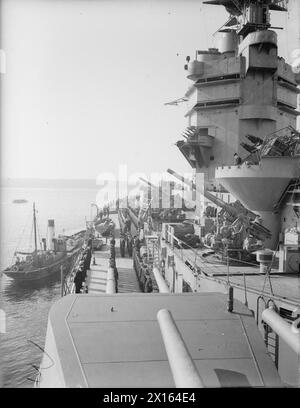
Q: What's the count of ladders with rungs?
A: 1